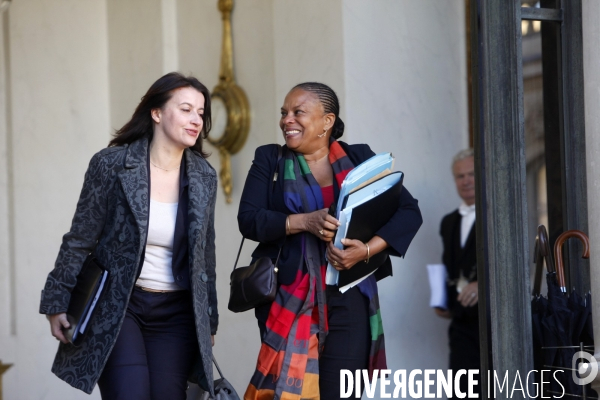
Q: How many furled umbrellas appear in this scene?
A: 3